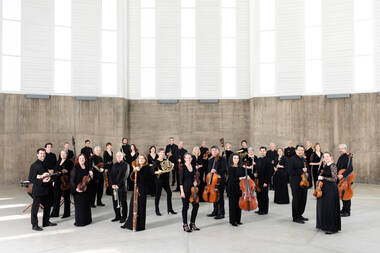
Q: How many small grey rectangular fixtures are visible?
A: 6